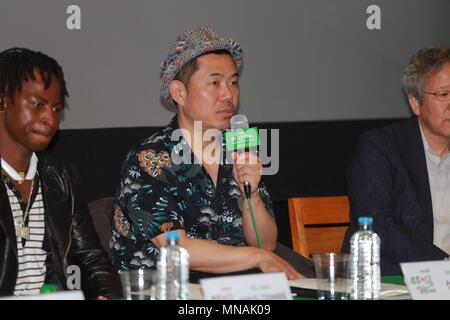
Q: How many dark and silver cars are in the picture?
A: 0